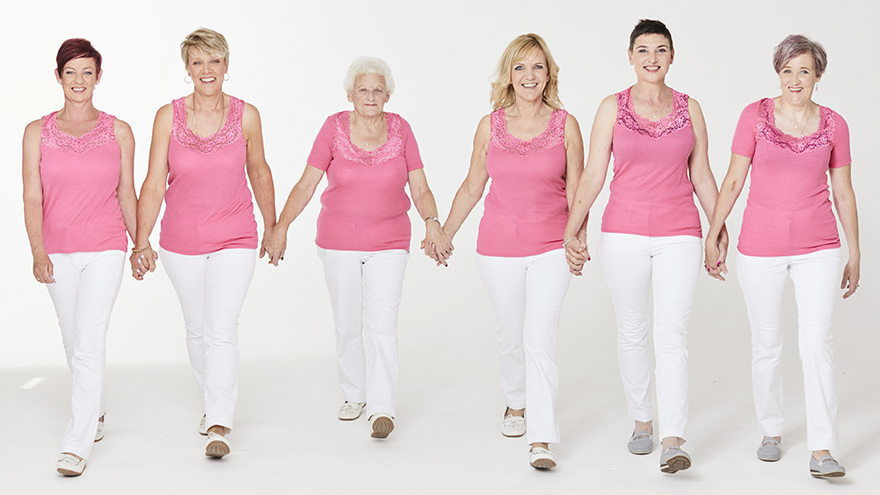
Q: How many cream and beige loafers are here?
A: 8